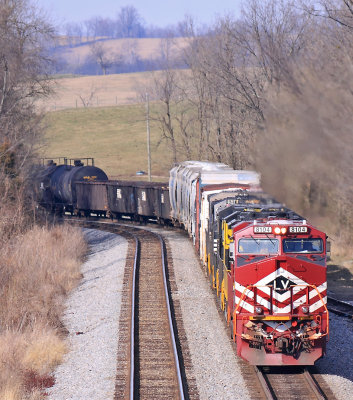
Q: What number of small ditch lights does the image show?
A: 2